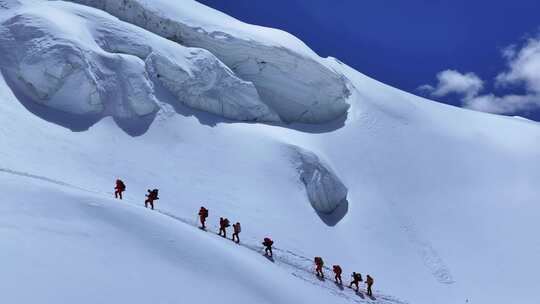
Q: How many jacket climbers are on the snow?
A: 10